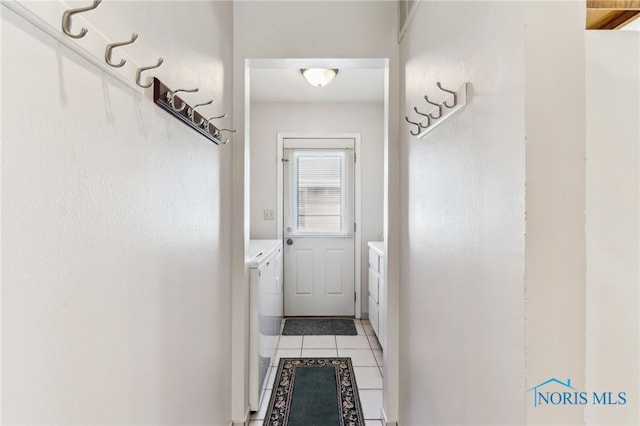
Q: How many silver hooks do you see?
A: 11